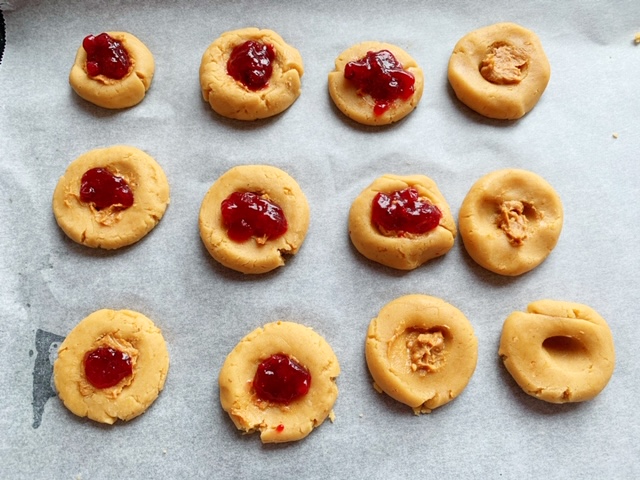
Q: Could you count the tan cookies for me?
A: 12